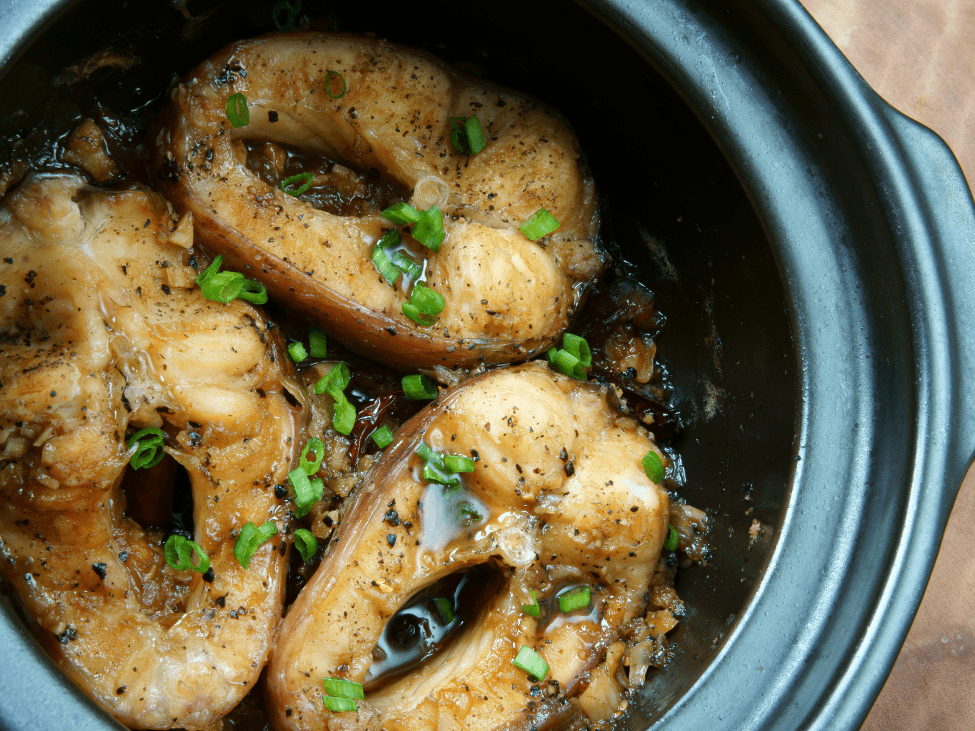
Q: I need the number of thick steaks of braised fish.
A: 3